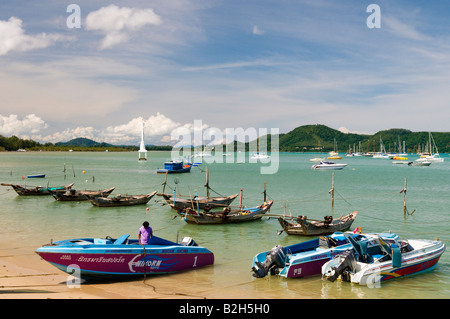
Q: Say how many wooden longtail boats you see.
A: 6